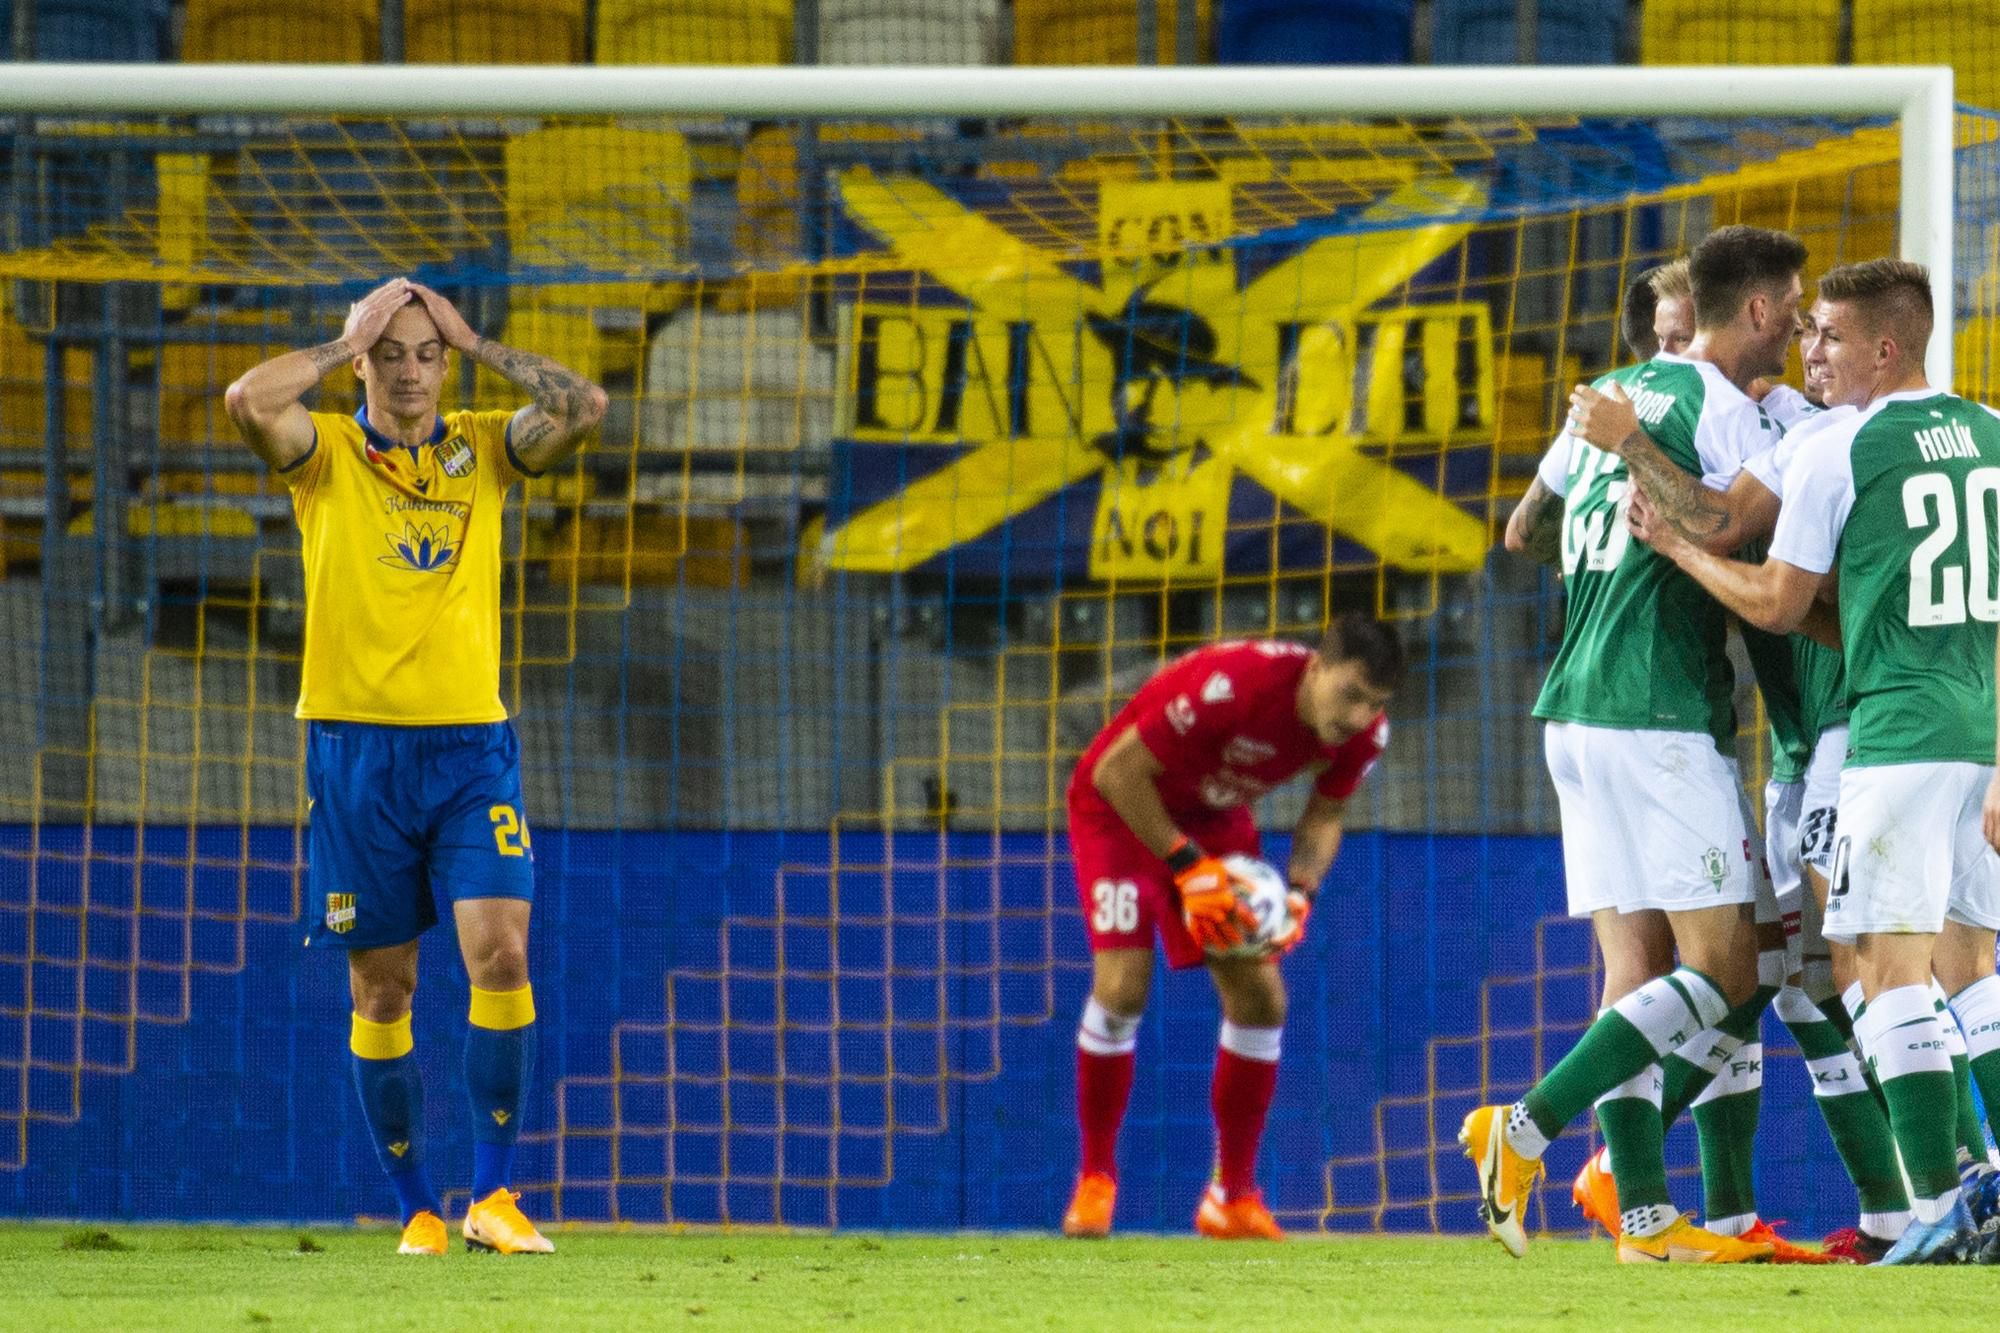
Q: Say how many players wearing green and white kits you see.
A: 5